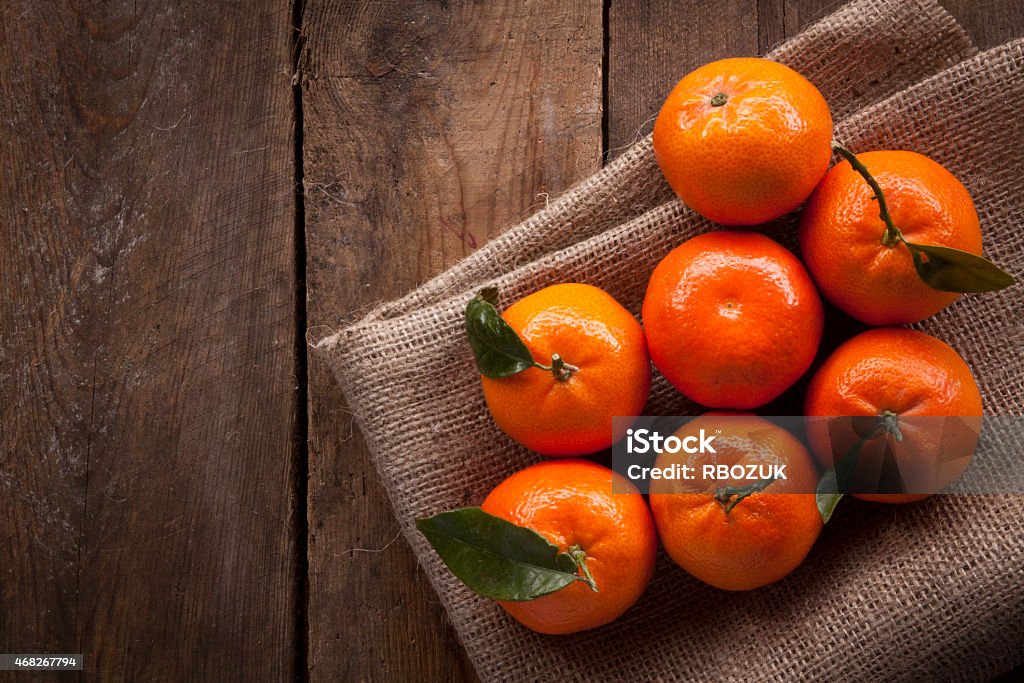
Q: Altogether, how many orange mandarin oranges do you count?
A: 7